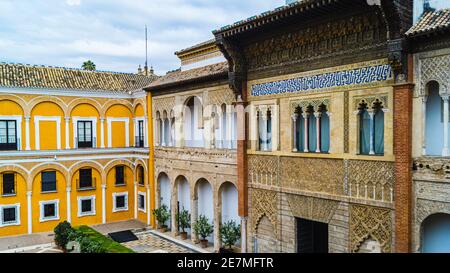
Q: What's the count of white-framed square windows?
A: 5